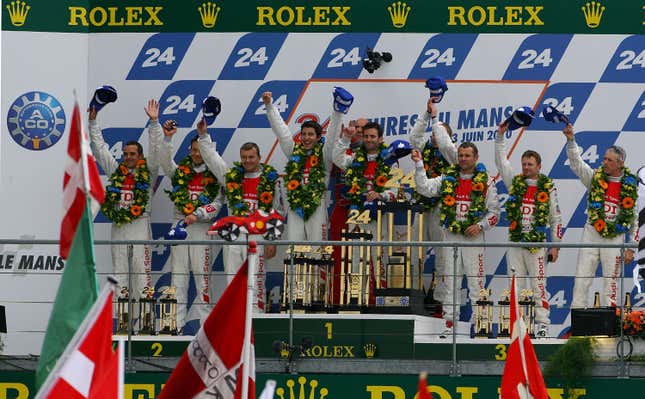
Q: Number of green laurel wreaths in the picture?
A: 9